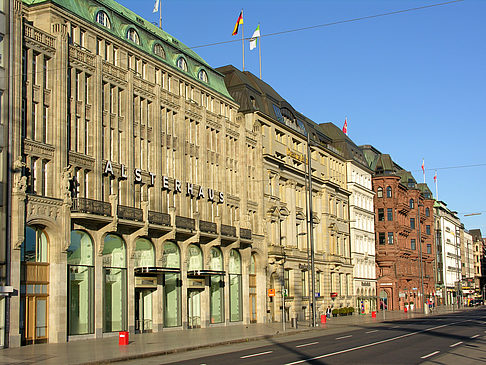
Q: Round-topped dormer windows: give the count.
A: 5